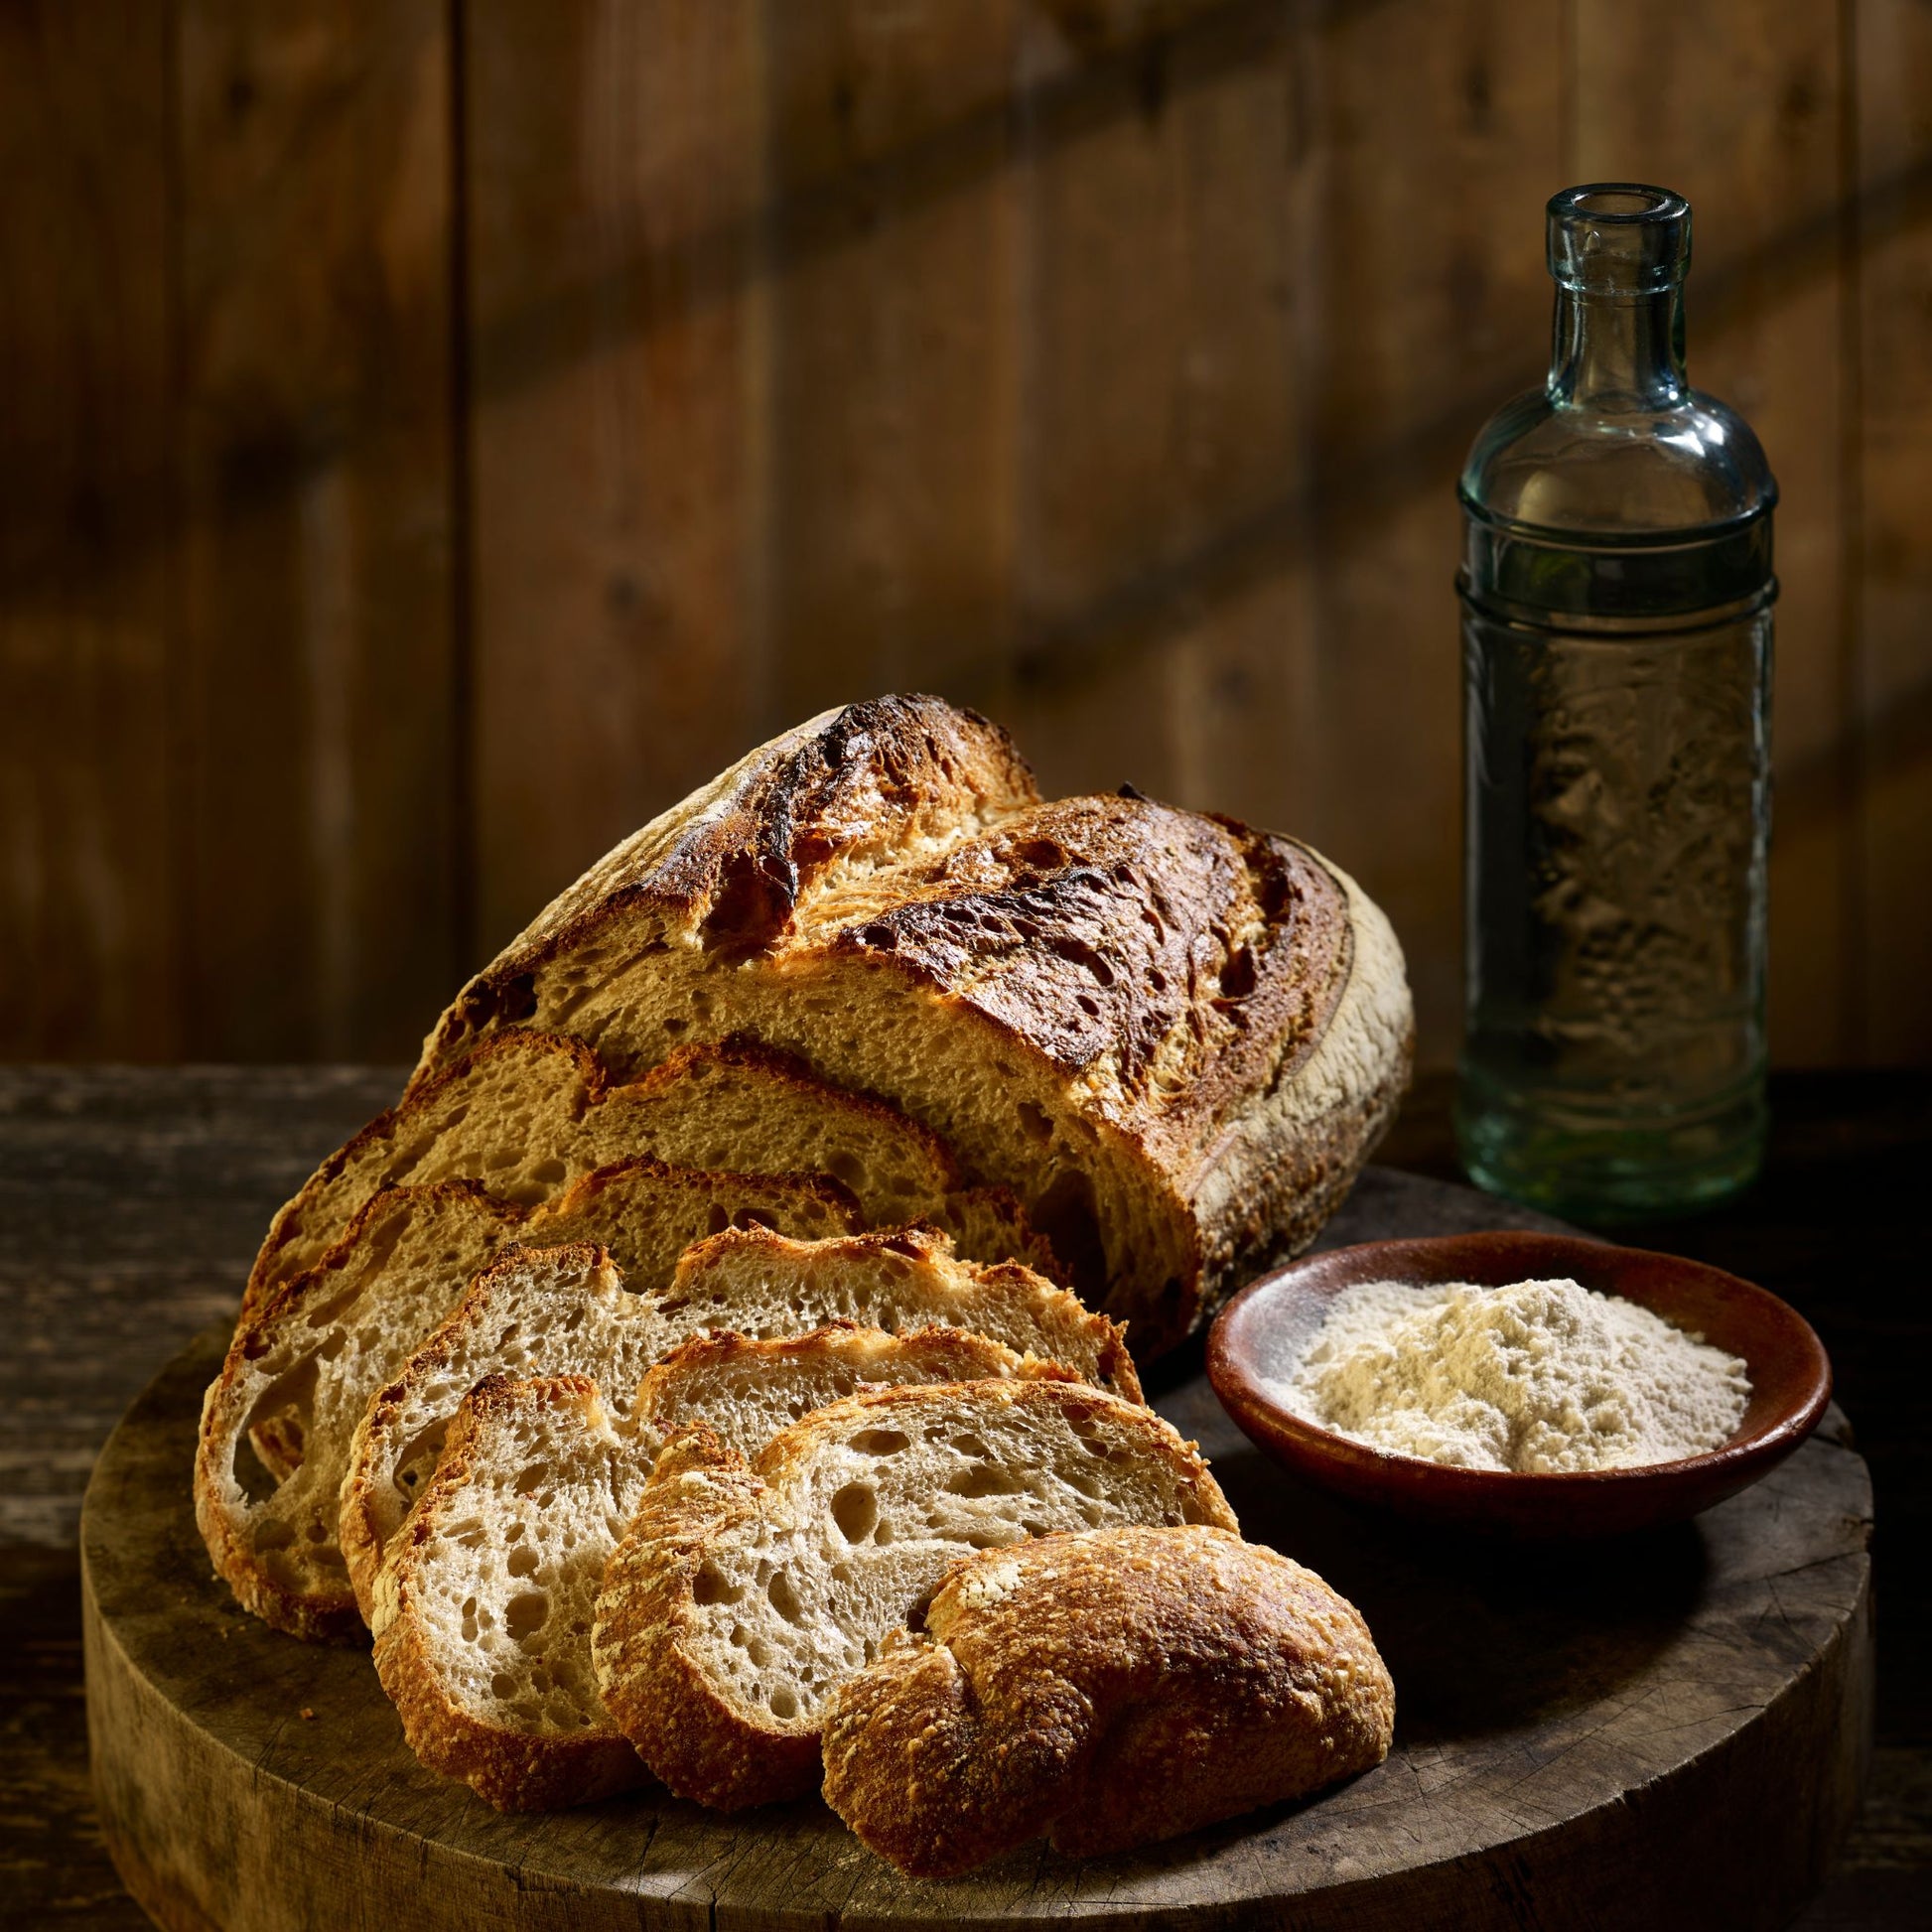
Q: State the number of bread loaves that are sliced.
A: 1